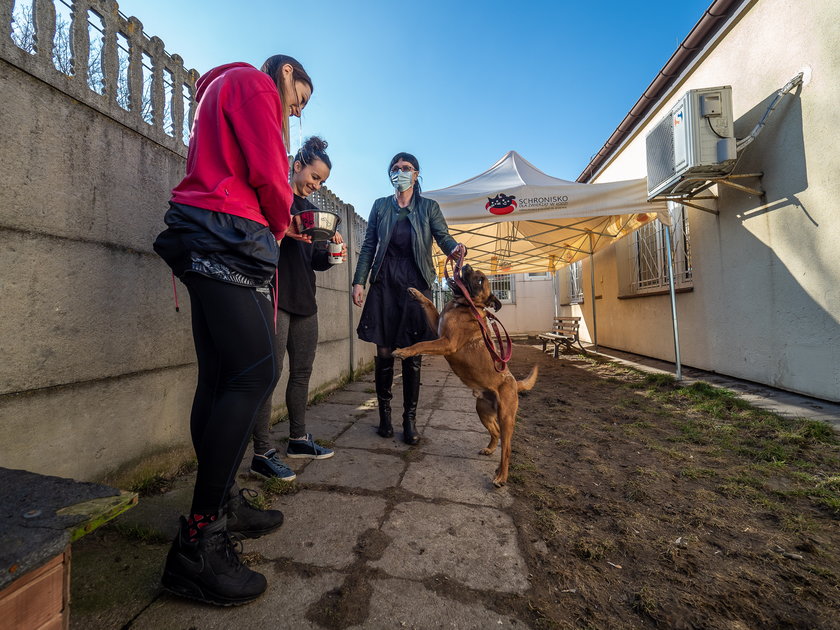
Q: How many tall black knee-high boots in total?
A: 2